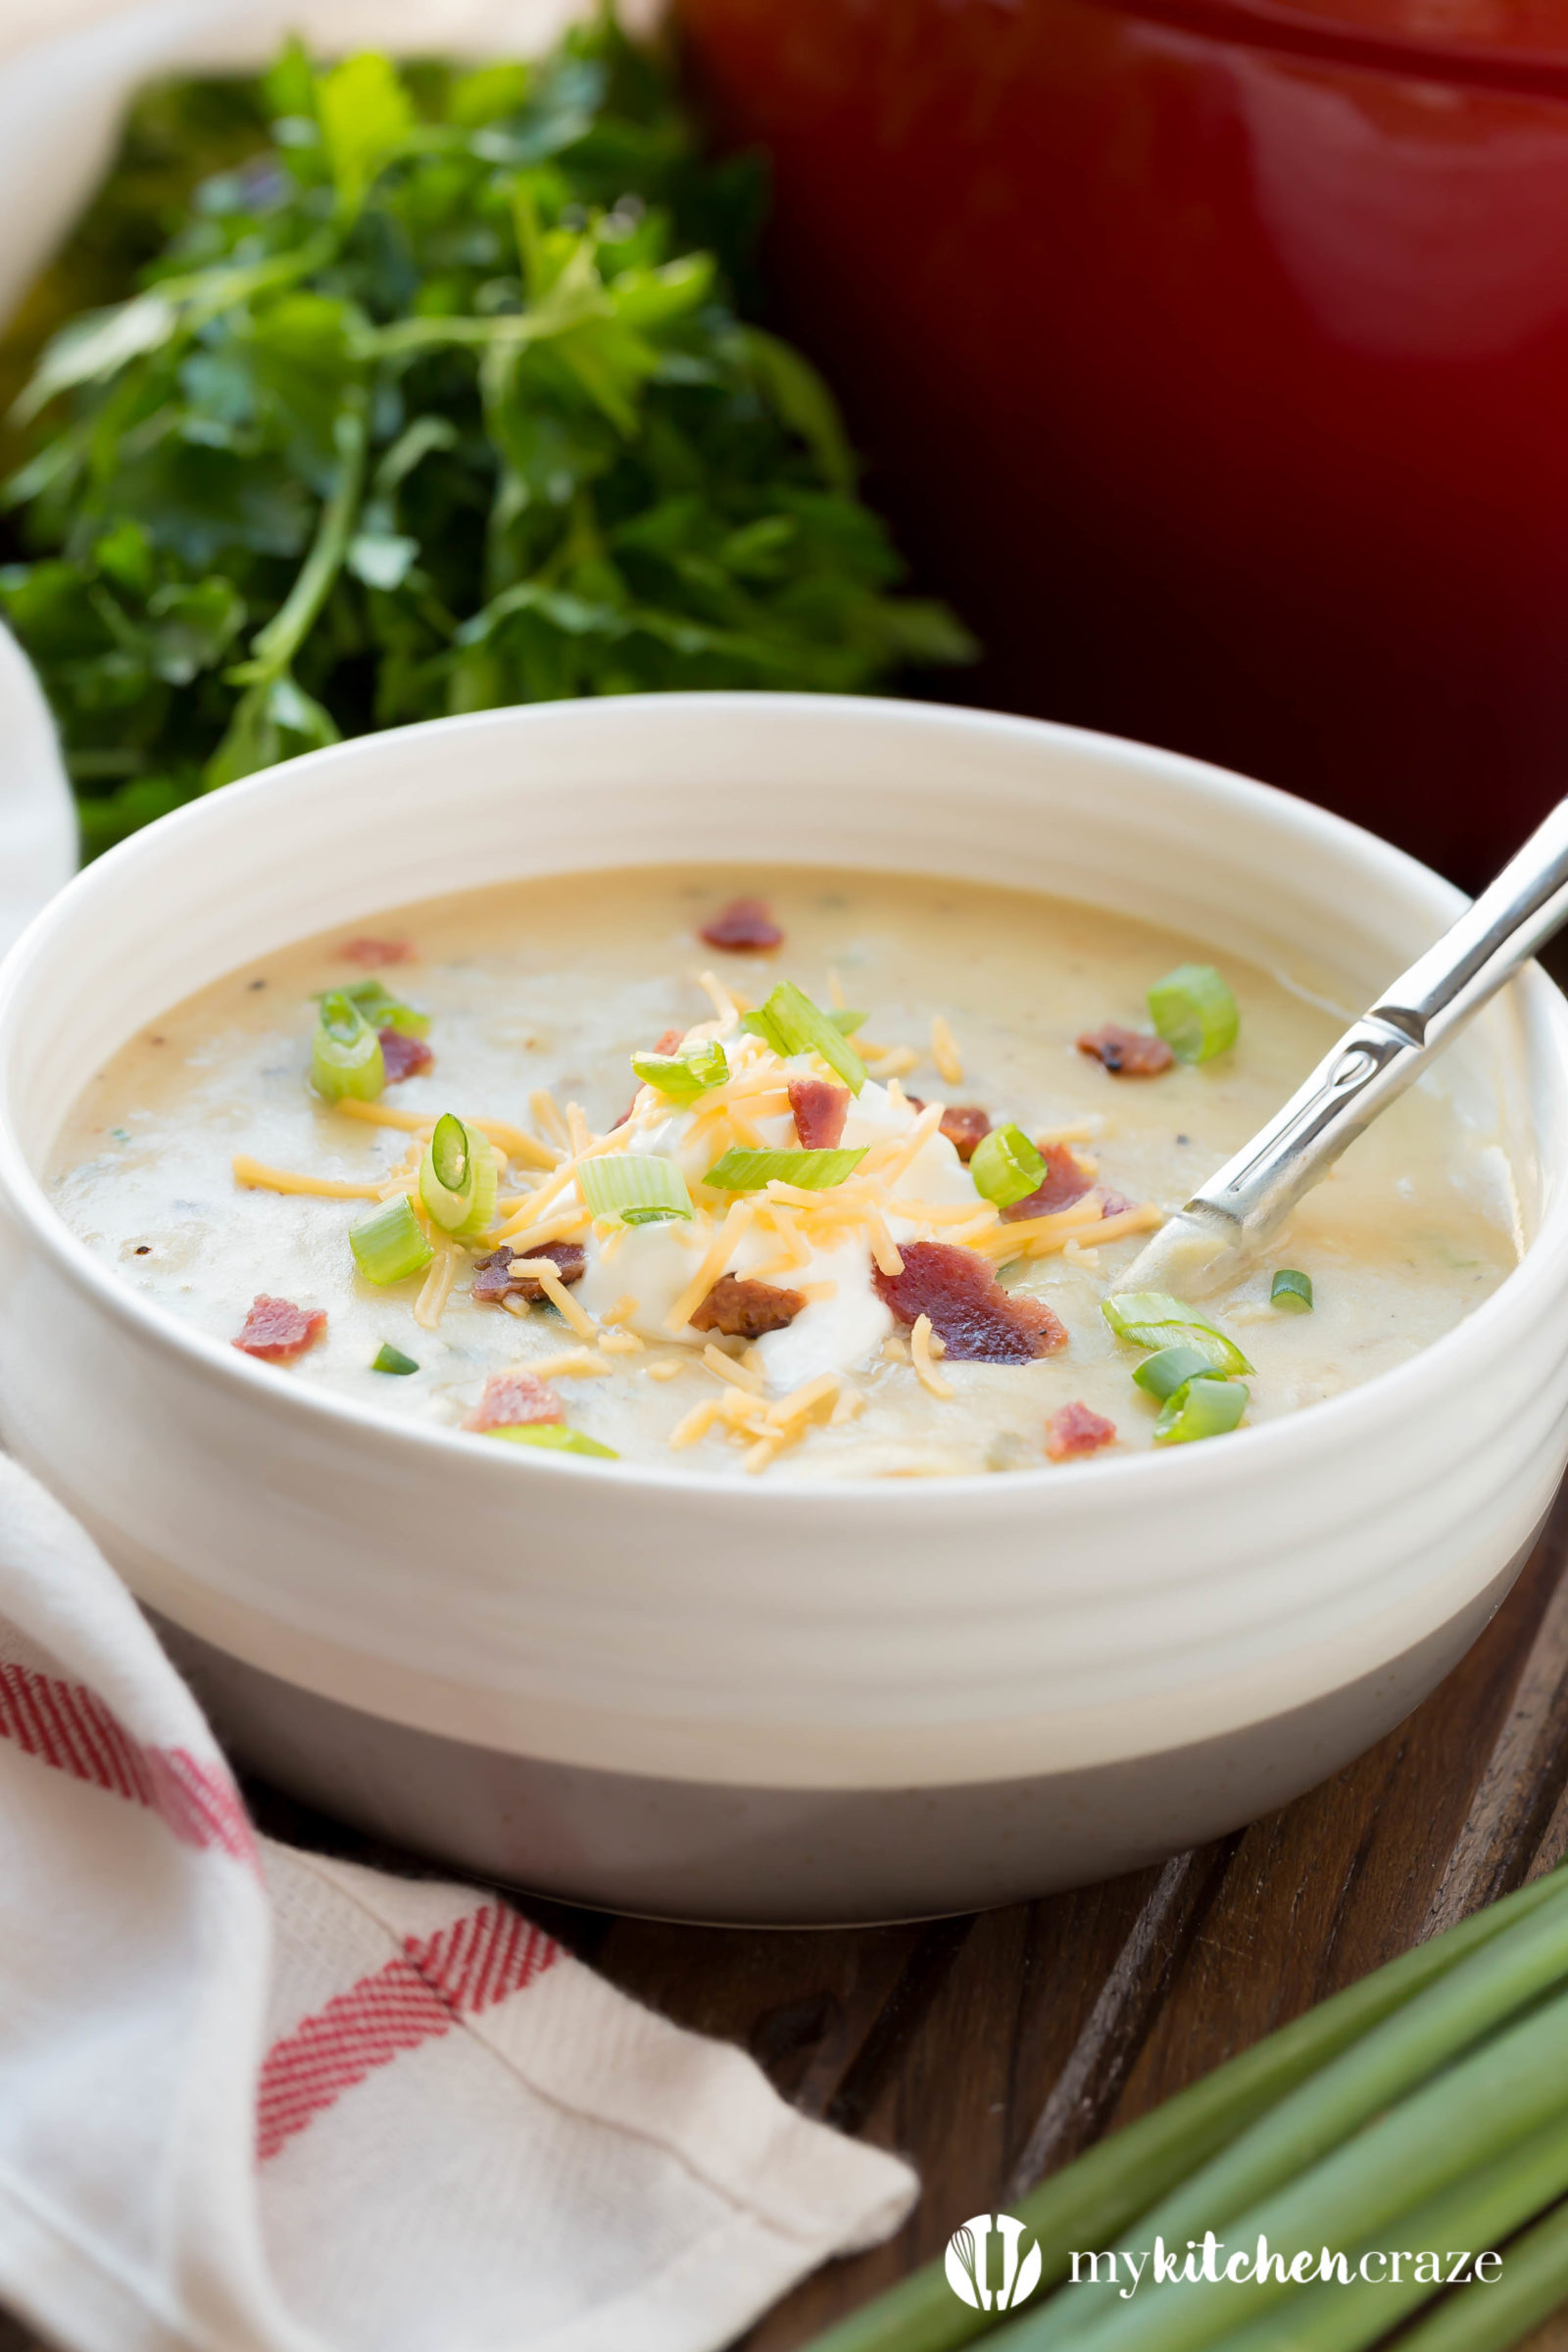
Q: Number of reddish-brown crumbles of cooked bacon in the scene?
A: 14